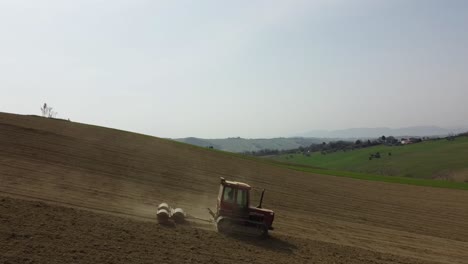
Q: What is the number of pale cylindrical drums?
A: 3